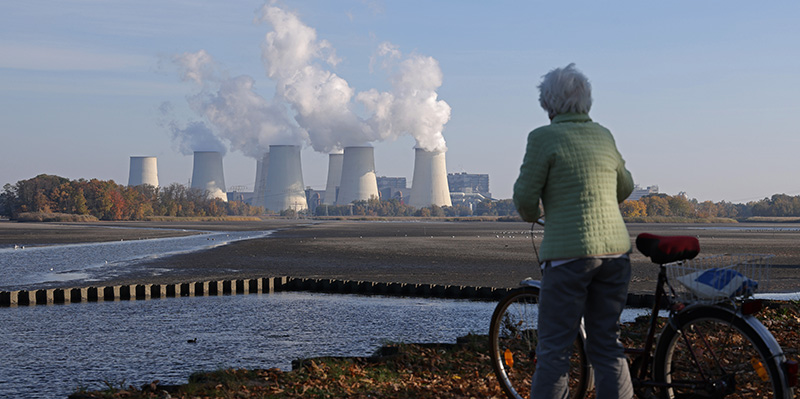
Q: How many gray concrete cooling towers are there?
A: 7